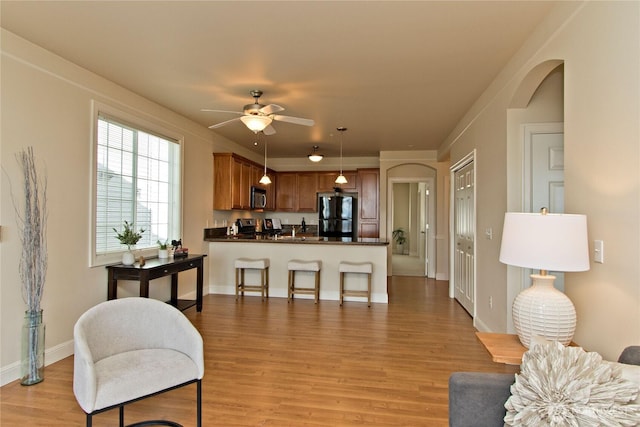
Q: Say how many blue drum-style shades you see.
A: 0